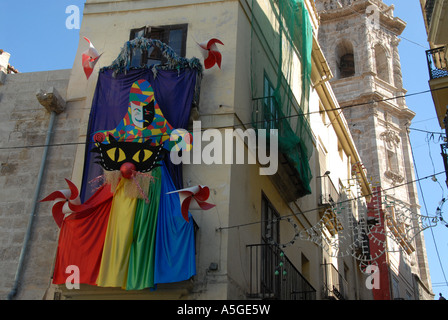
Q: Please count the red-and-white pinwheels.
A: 4